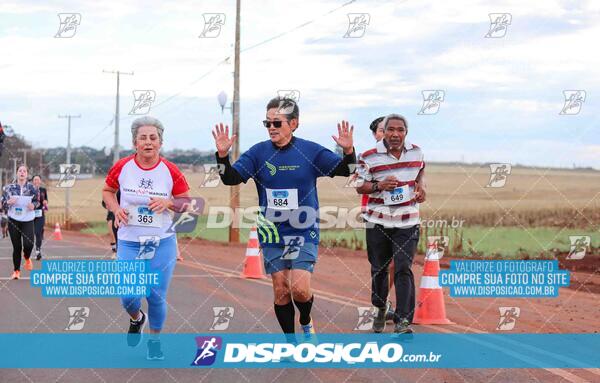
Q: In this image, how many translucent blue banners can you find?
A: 3